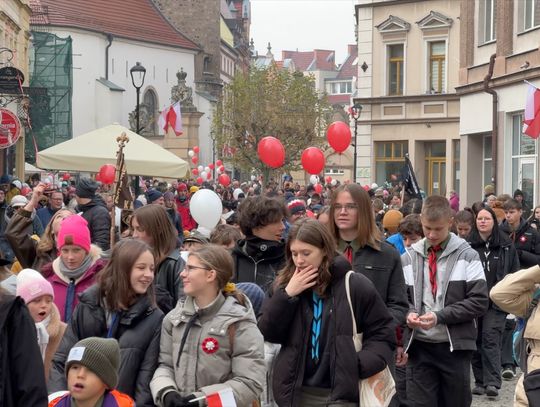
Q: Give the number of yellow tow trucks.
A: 0